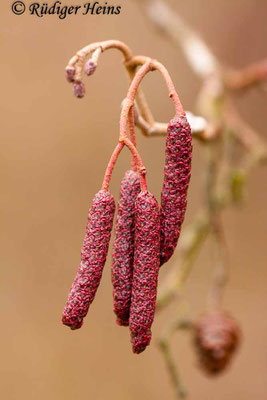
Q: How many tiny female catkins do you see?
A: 3